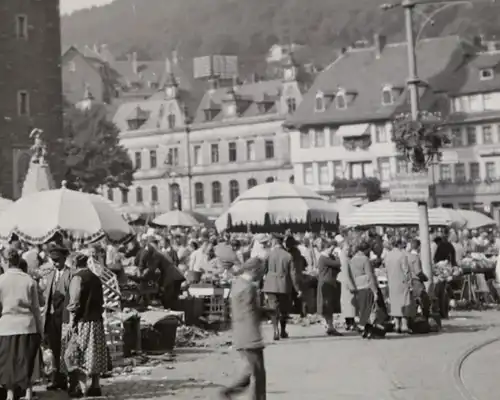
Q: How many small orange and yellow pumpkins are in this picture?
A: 0